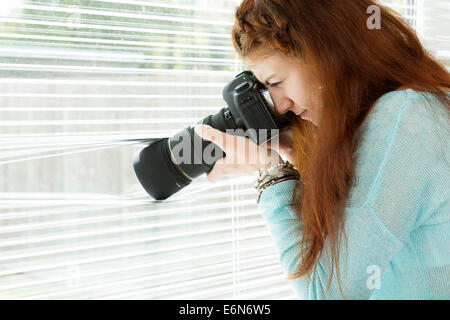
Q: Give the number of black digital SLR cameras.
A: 1